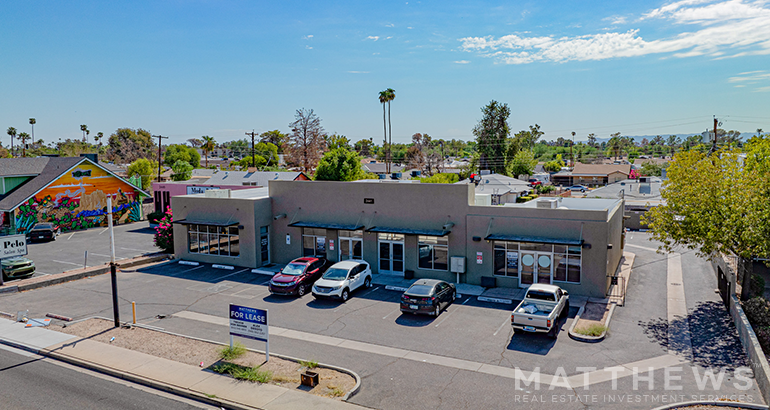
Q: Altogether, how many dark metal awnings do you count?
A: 4